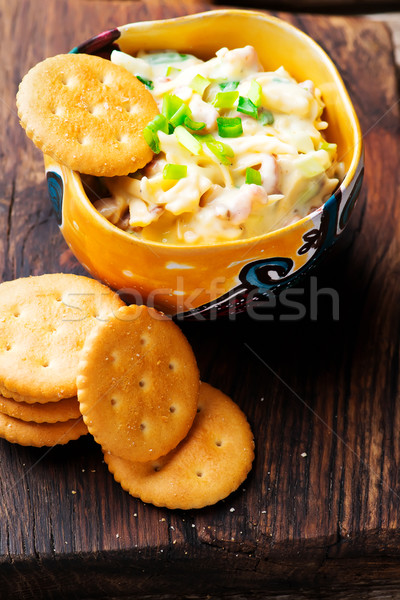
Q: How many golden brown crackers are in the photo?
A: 6